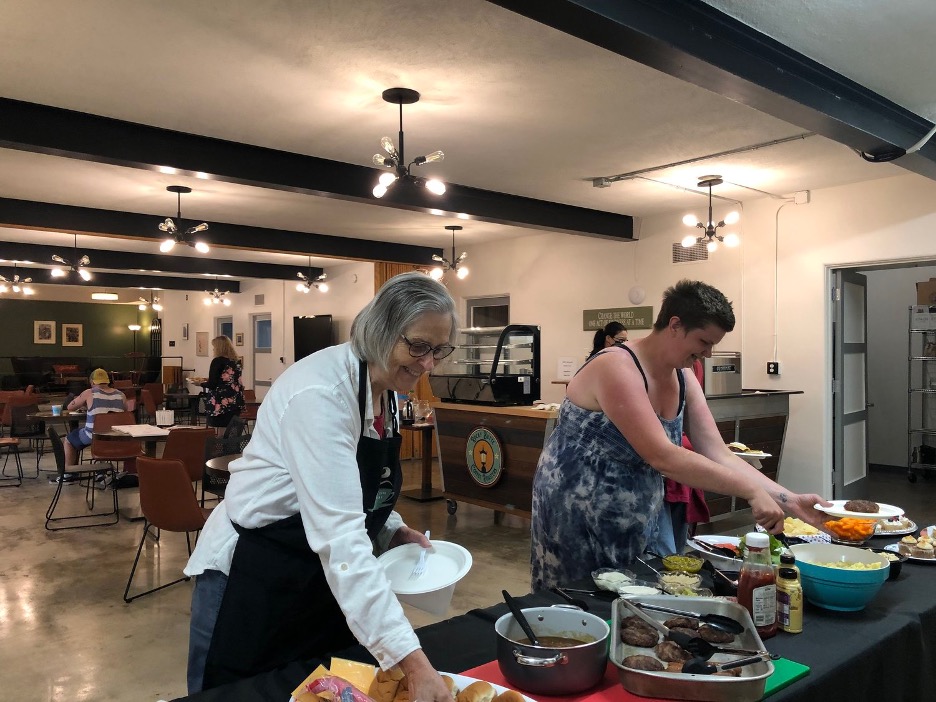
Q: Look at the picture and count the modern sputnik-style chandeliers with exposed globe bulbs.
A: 9